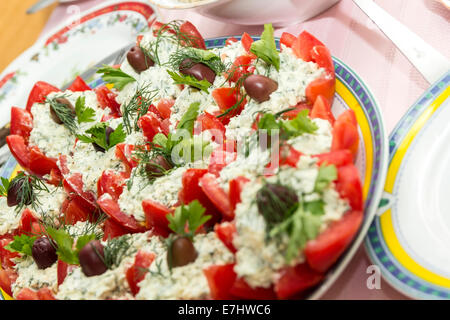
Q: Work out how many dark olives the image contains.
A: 11